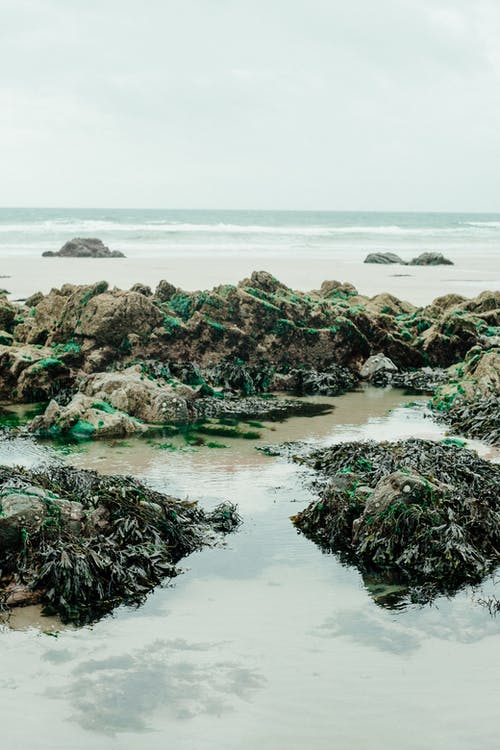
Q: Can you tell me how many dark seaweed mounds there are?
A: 2